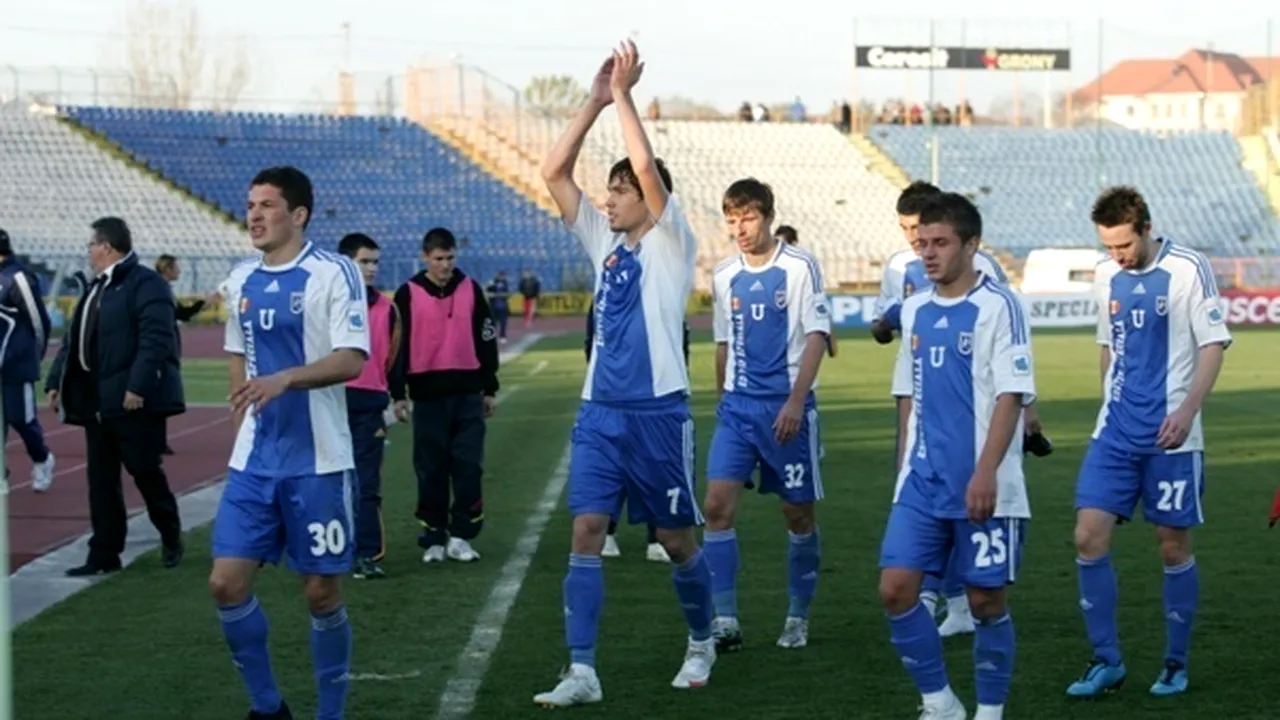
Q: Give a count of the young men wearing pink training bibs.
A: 2